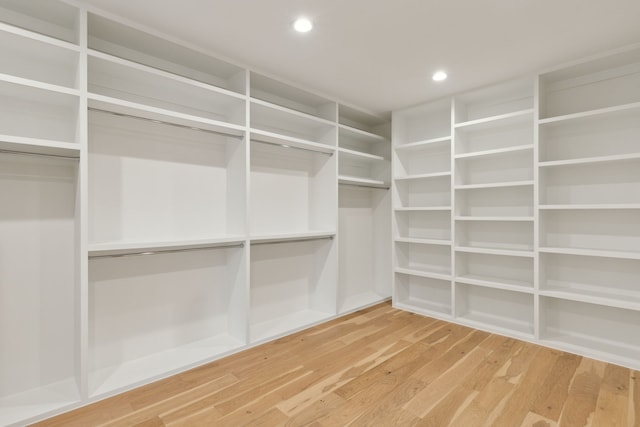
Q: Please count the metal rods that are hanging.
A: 6